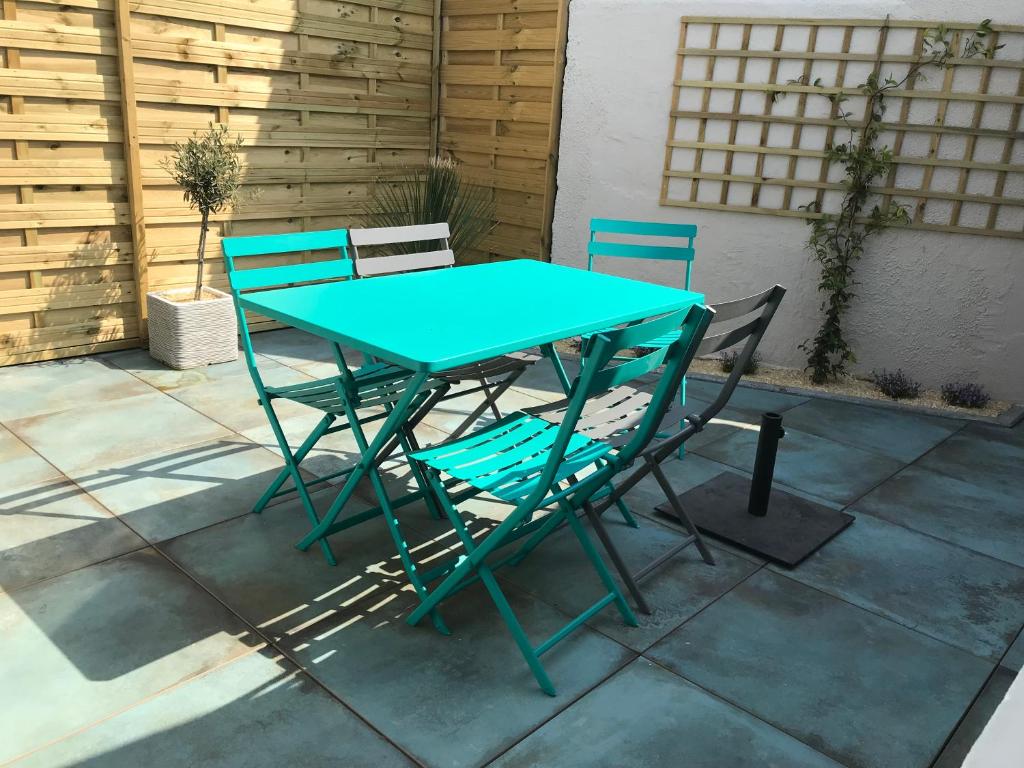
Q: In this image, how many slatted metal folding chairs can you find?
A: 5